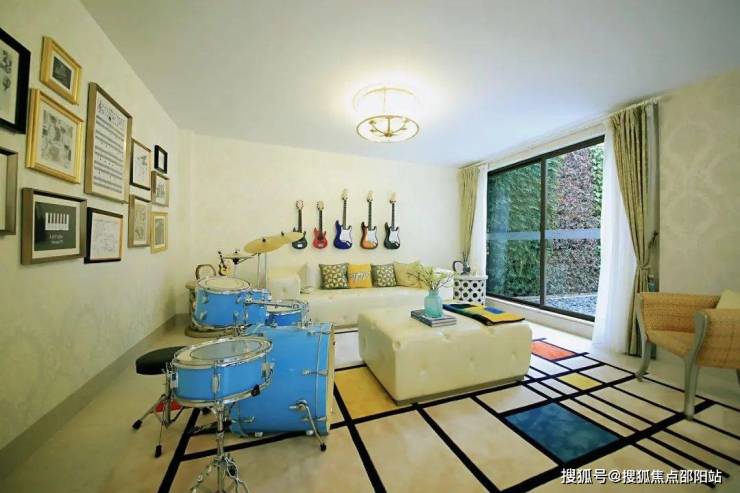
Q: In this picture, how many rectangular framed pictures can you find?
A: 12